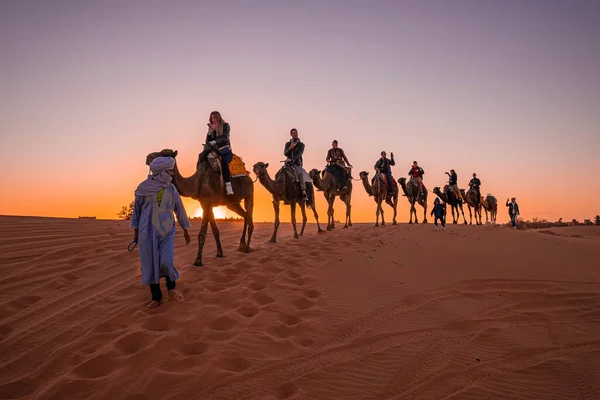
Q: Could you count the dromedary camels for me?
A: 8